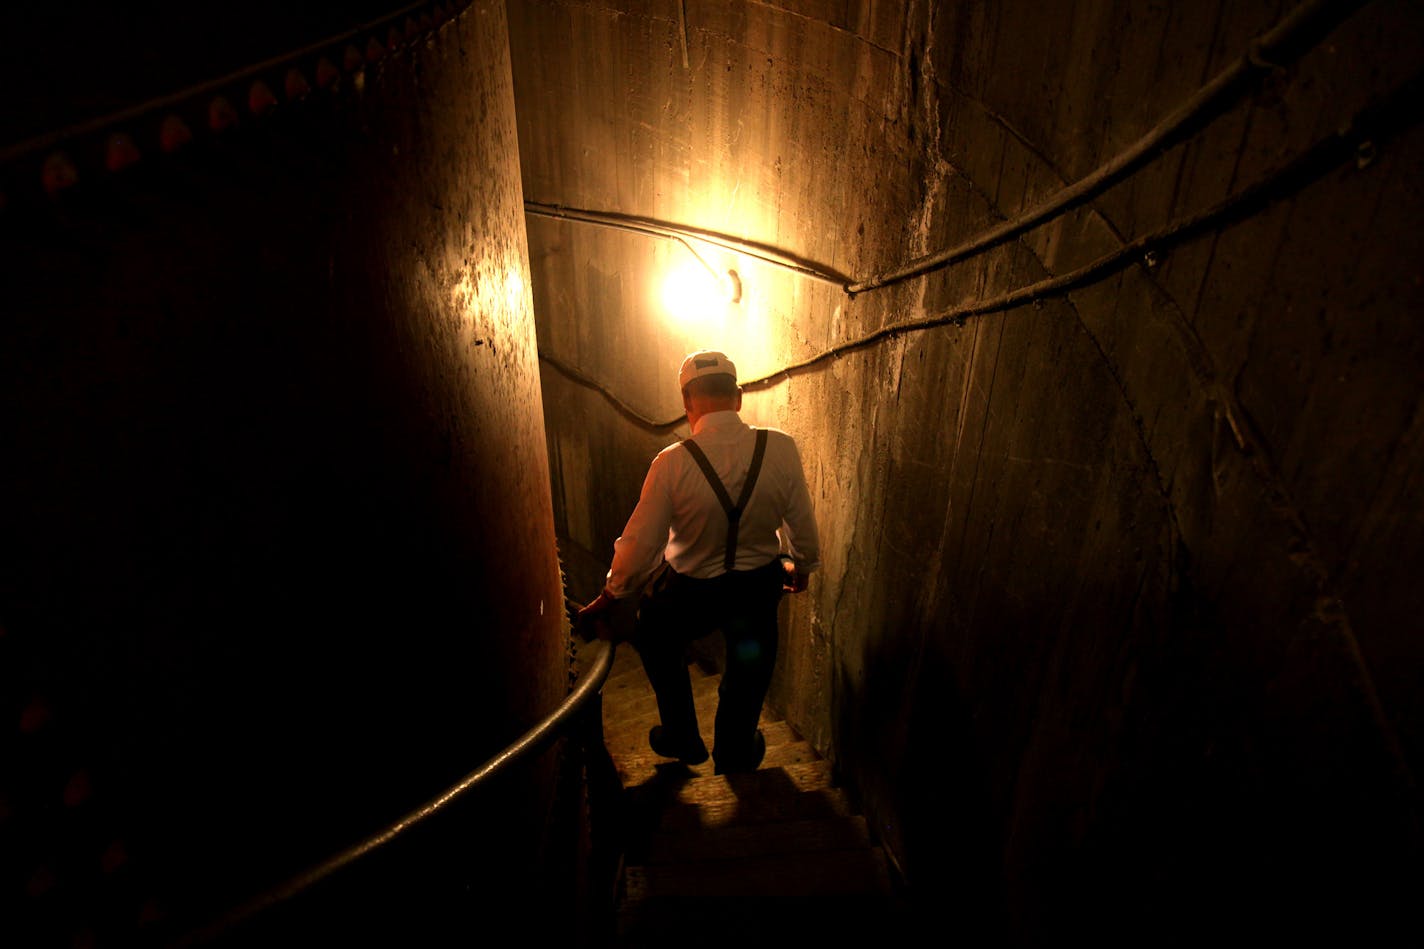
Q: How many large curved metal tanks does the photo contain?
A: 1